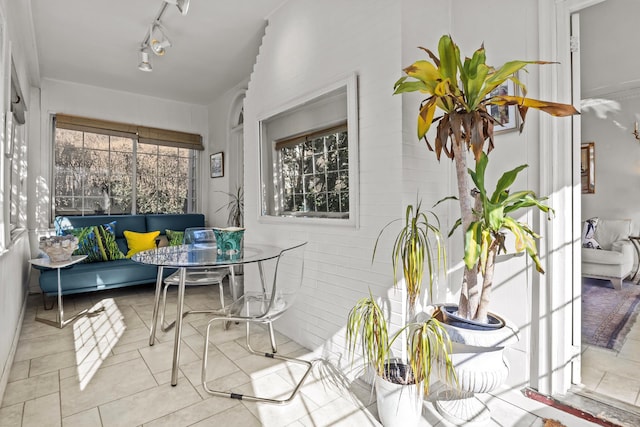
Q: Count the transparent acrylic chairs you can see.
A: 2